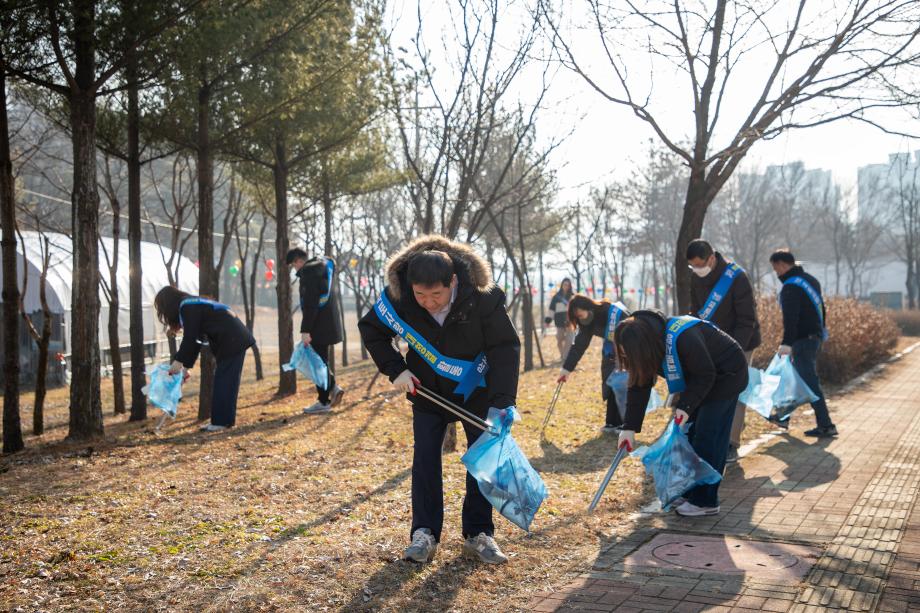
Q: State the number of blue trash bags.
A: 7